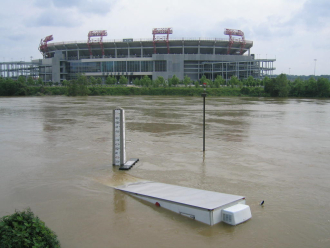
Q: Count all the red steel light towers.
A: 4